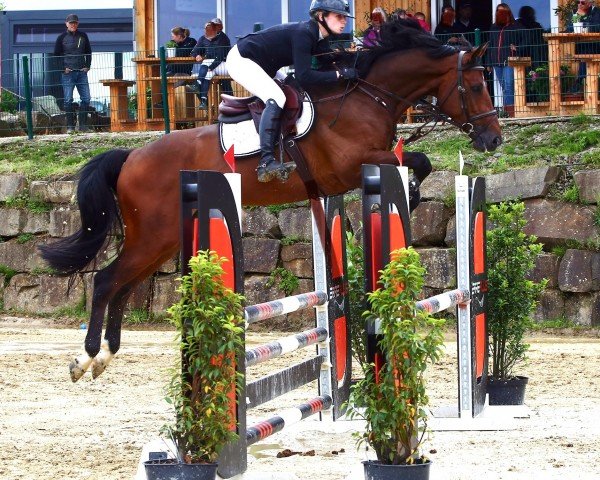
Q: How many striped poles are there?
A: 4